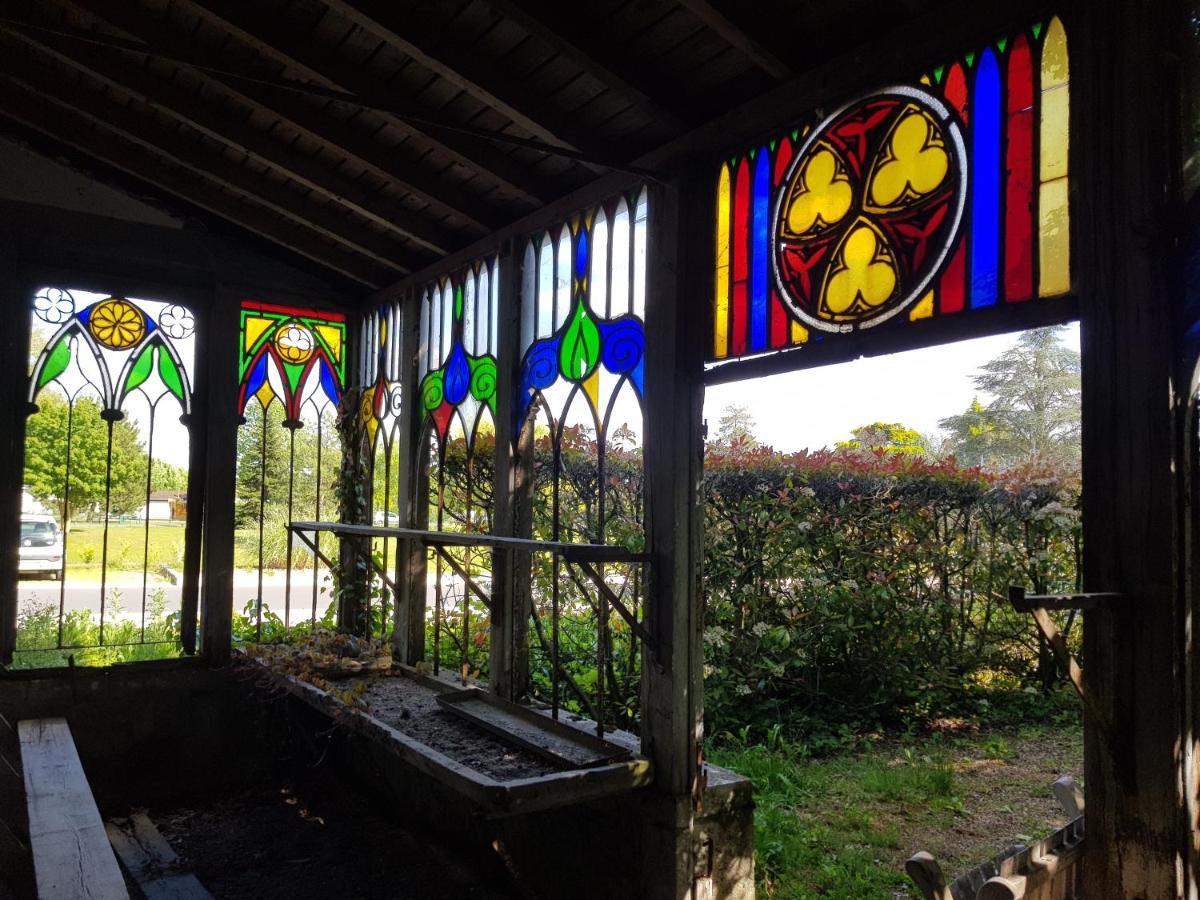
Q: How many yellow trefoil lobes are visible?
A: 9